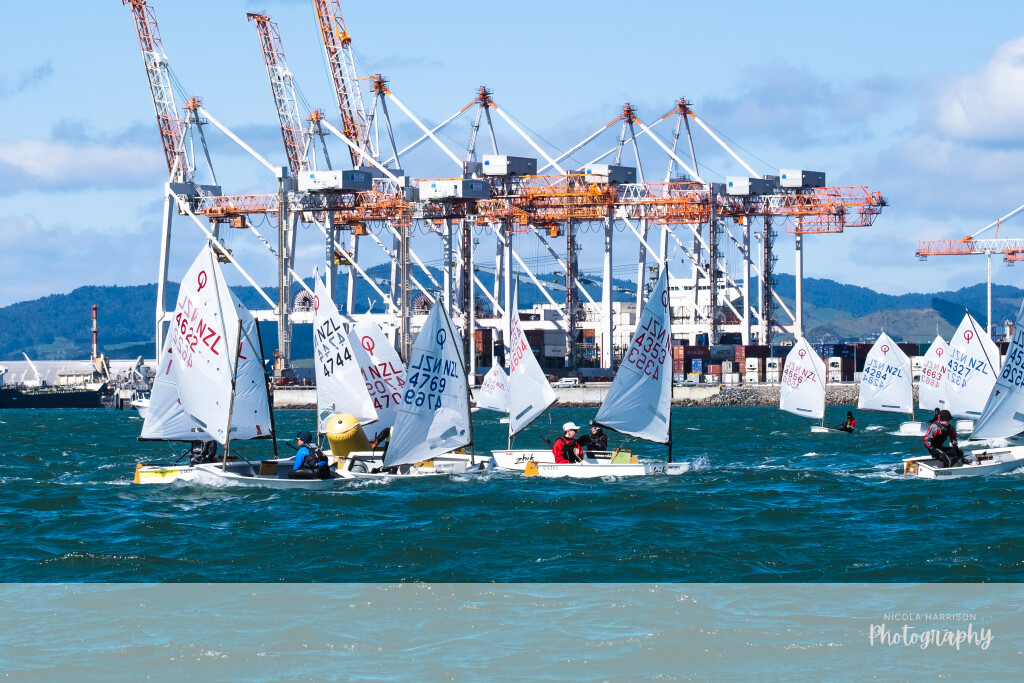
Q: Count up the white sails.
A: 13